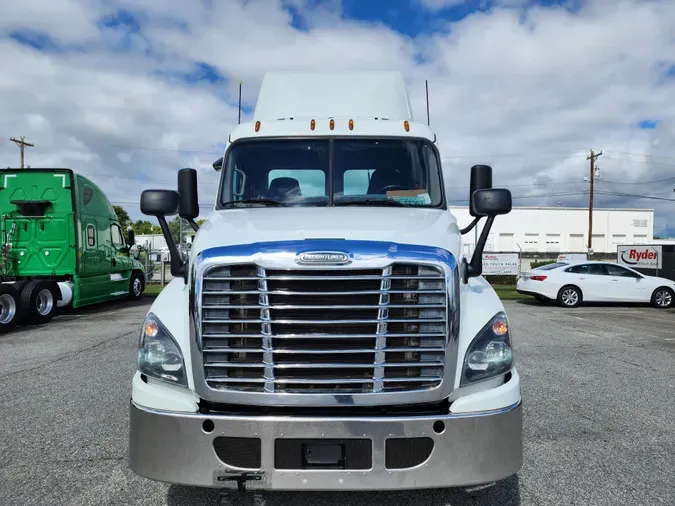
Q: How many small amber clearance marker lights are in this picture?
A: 5